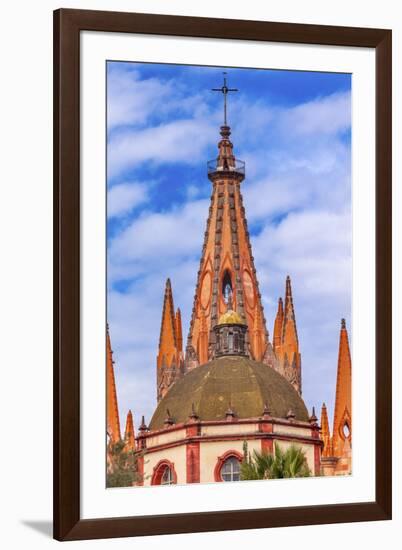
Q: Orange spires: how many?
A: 9